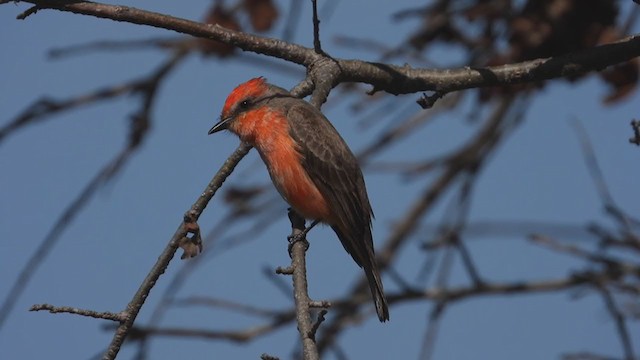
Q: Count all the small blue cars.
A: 0